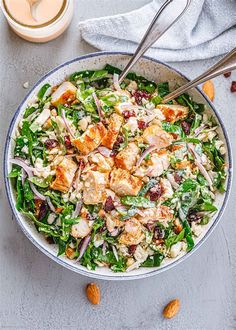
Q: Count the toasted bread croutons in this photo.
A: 0